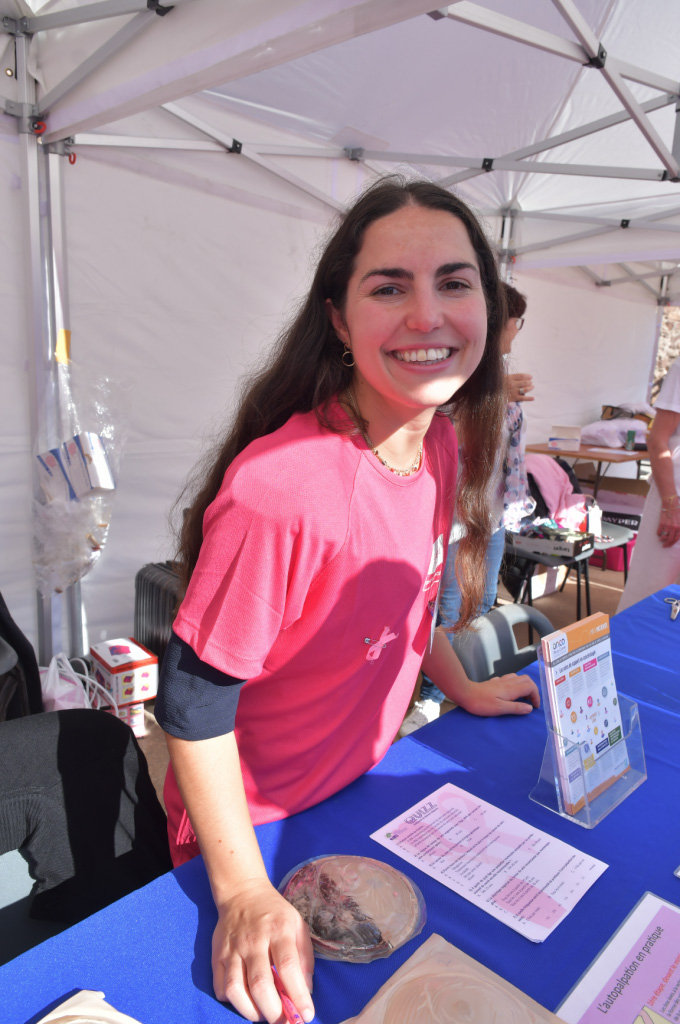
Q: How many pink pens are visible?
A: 1